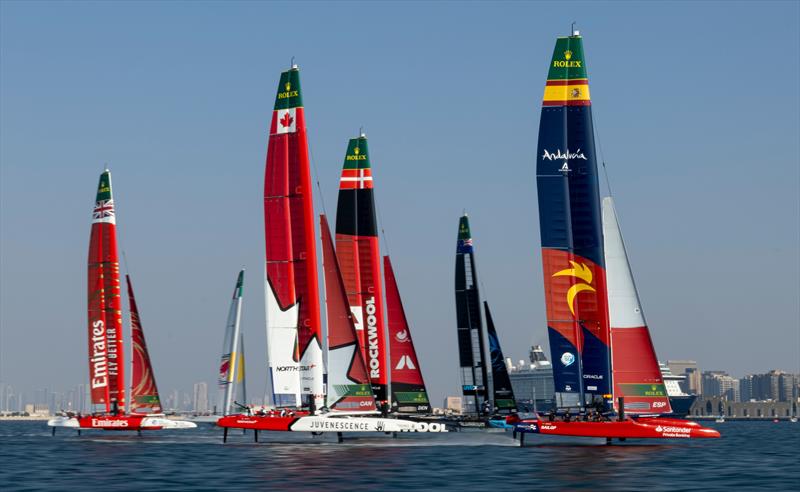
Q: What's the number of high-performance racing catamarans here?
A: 6